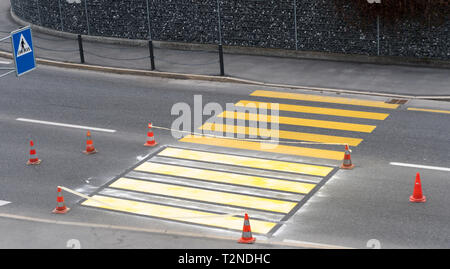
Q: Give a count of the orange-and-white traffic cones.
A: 6